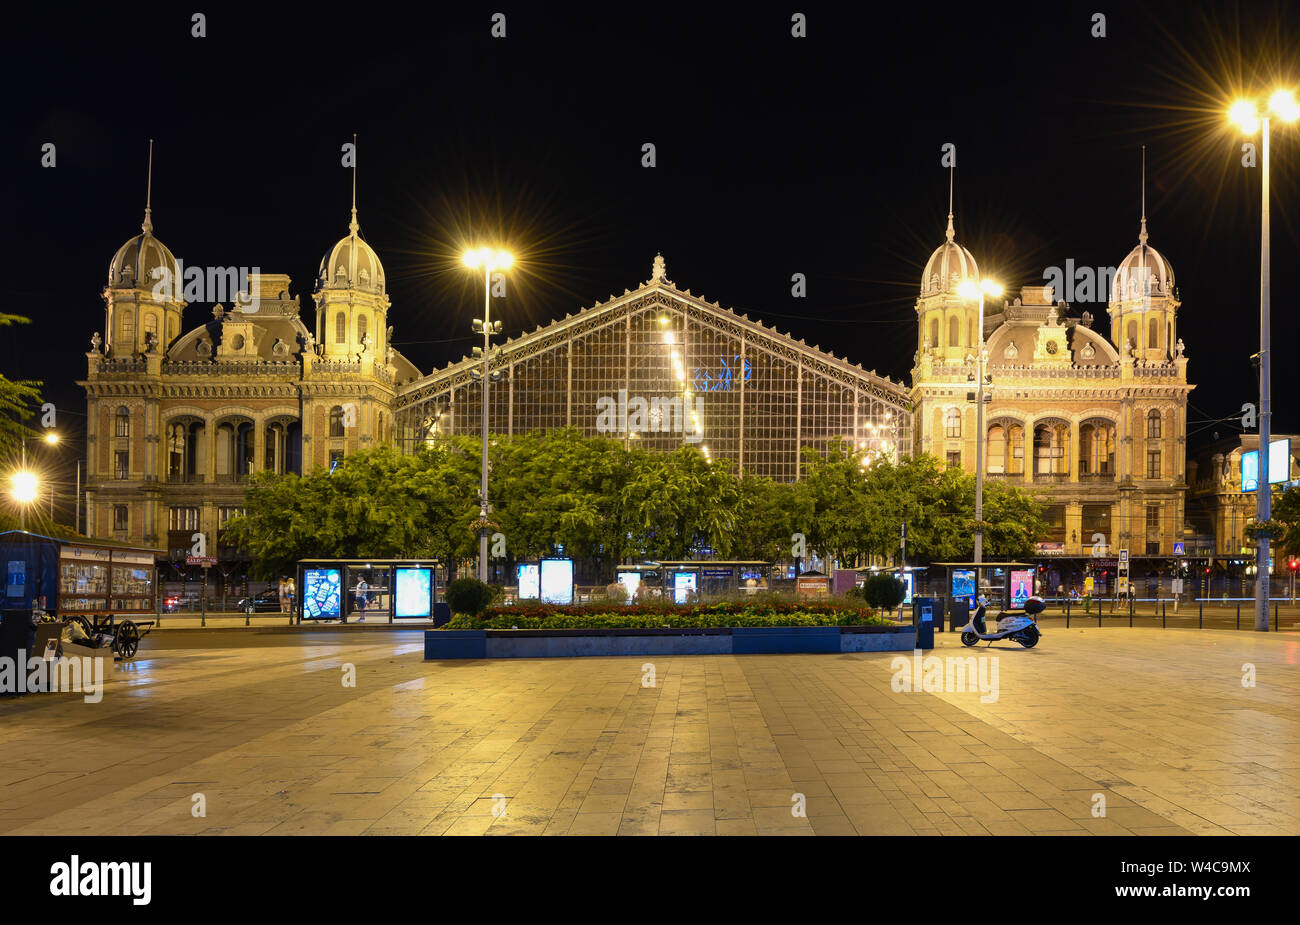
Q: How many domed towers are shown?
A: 4